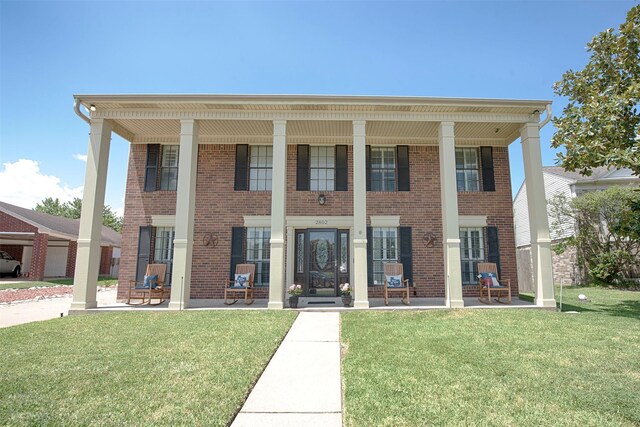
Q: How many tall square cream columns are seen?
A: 6